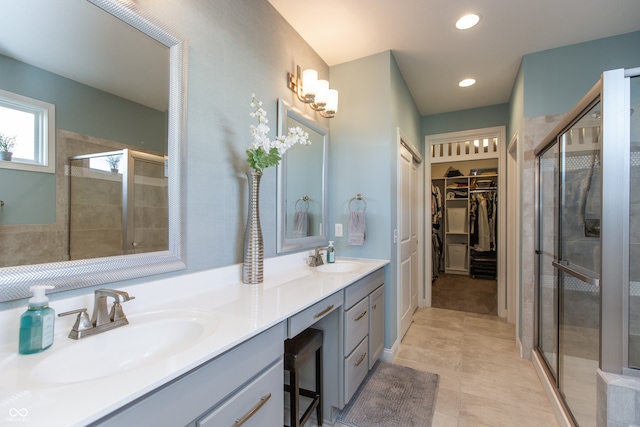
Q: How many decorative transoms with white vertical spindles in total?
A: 1